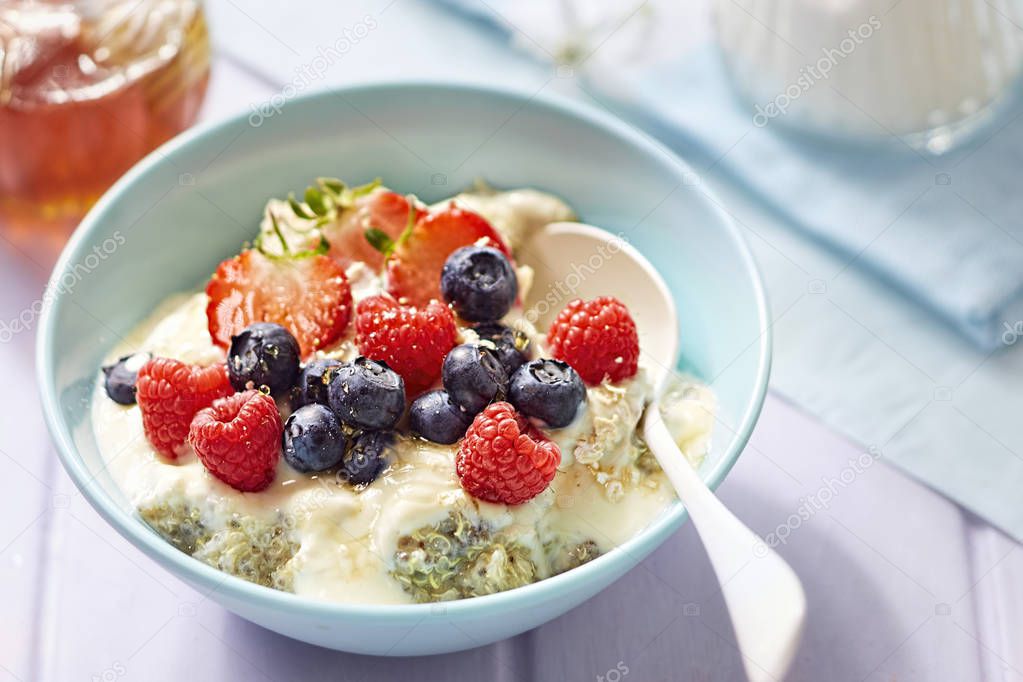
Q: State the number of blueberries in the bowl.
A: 11